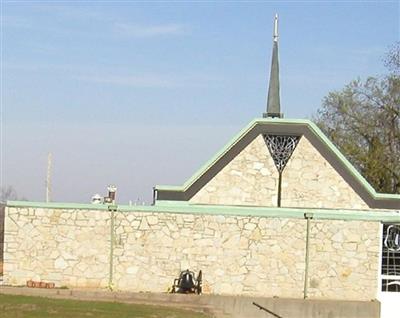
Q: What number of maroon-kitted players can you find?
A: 0